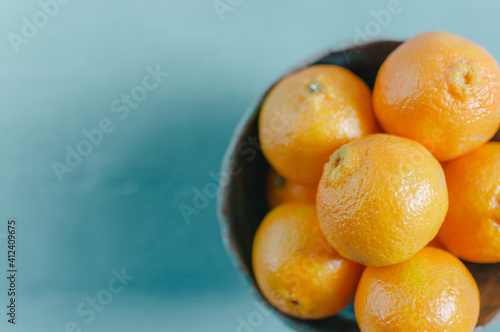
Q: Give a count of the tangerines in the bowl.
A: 7